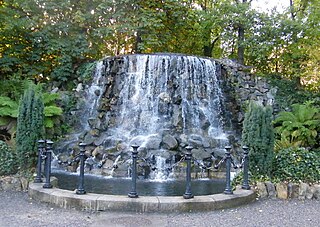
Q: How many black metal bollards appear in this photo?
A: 7